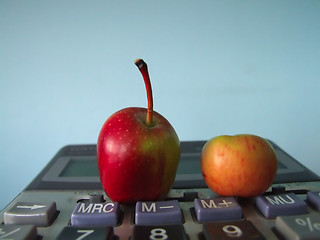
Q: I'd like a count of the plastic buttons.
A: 11